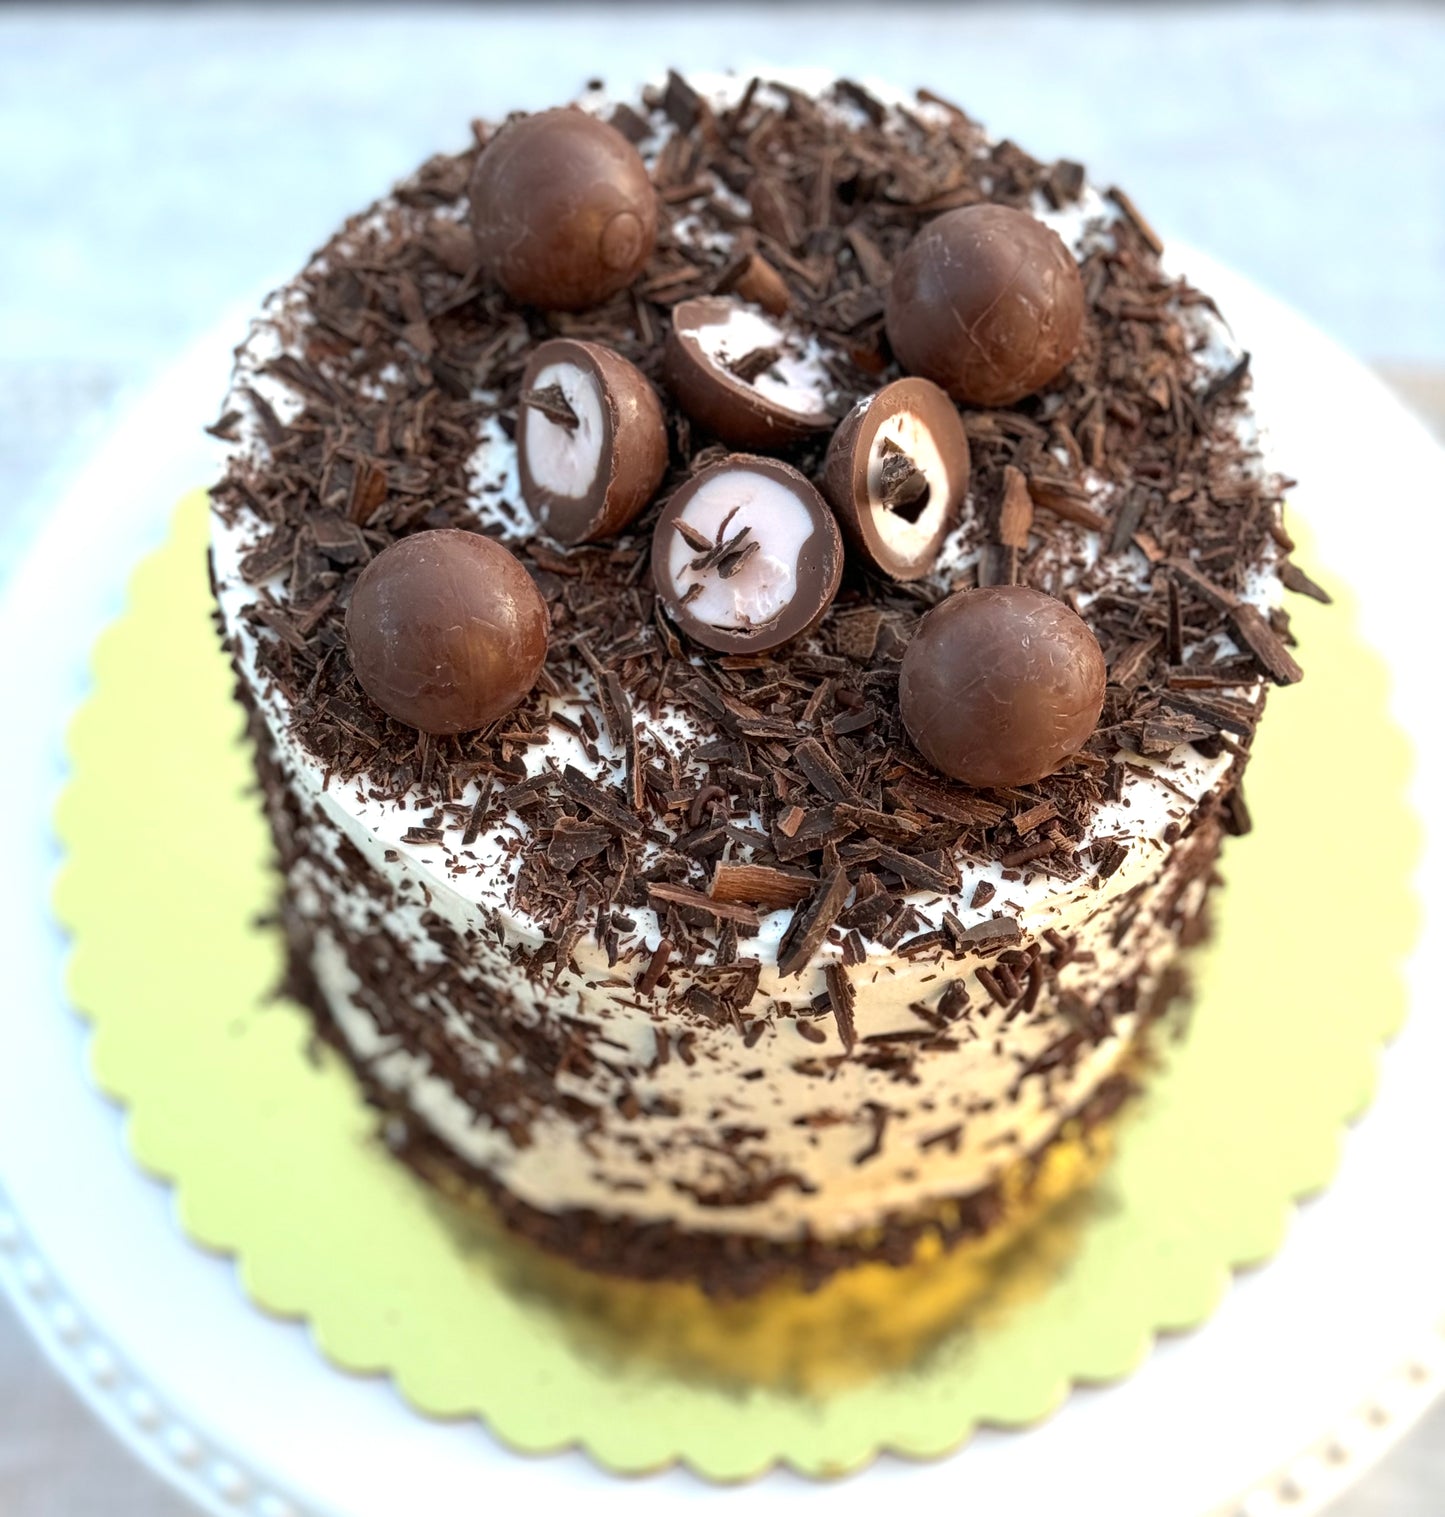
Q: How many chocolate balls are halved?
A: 4